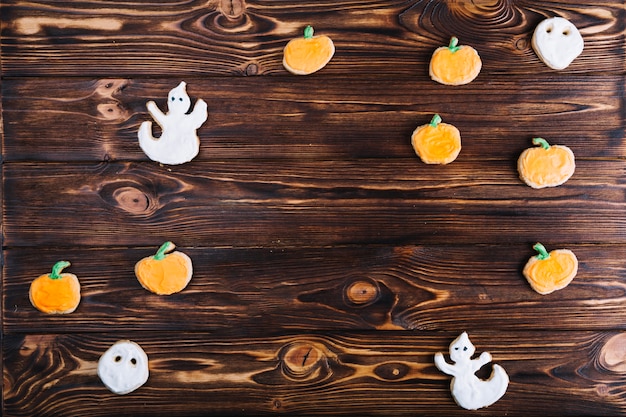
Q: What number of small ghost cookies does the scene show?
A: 2